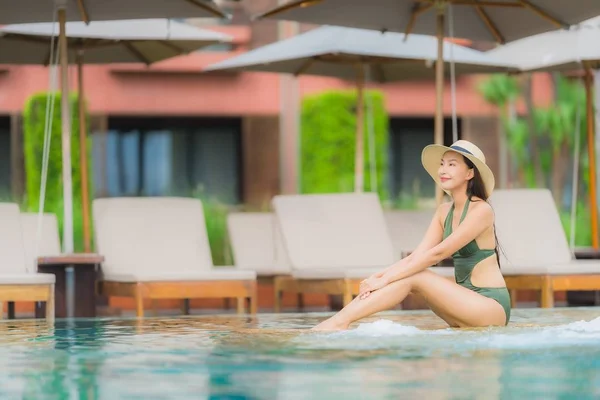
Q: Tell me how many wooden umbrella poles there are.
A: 5